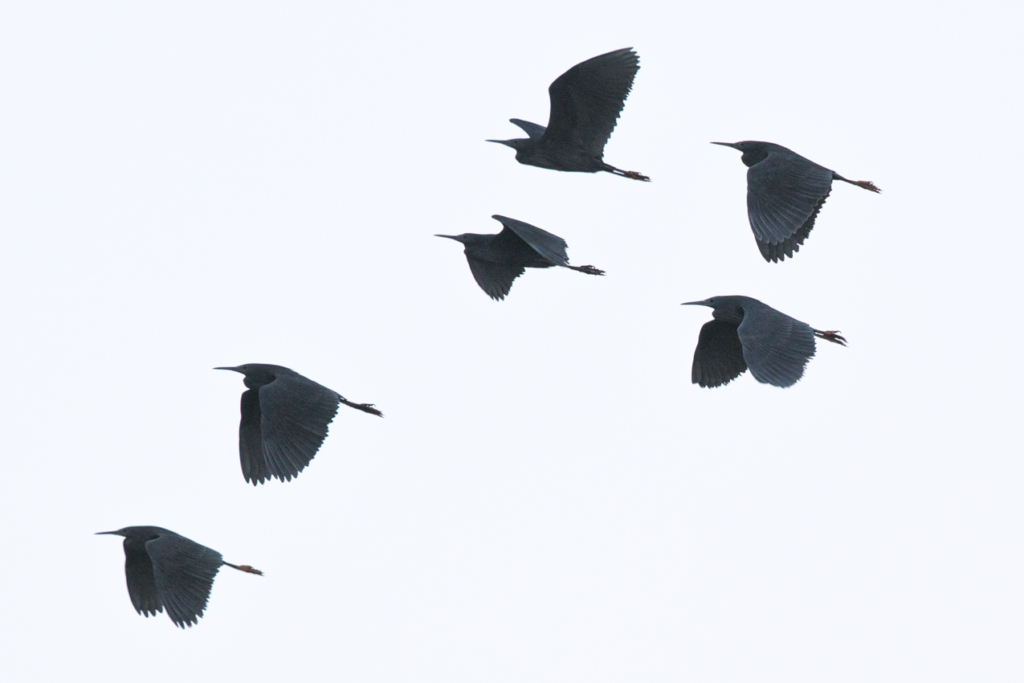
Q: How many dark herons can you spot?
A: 6